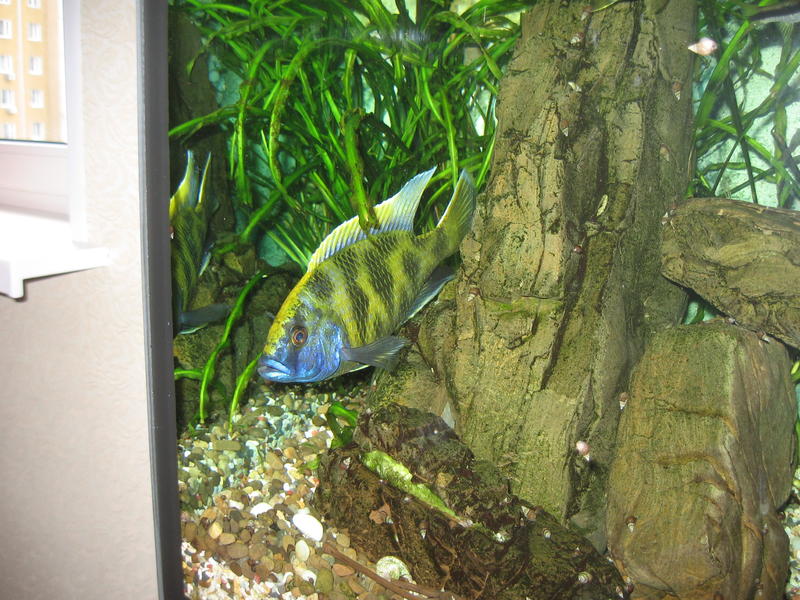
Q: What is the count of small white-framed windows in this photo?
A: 10